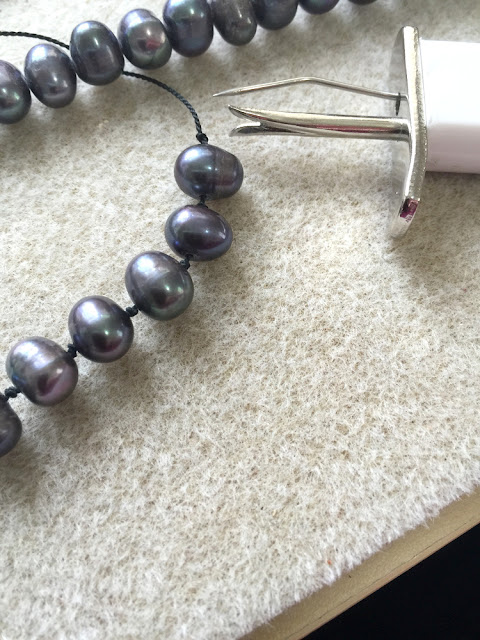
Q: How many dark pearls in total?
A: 15